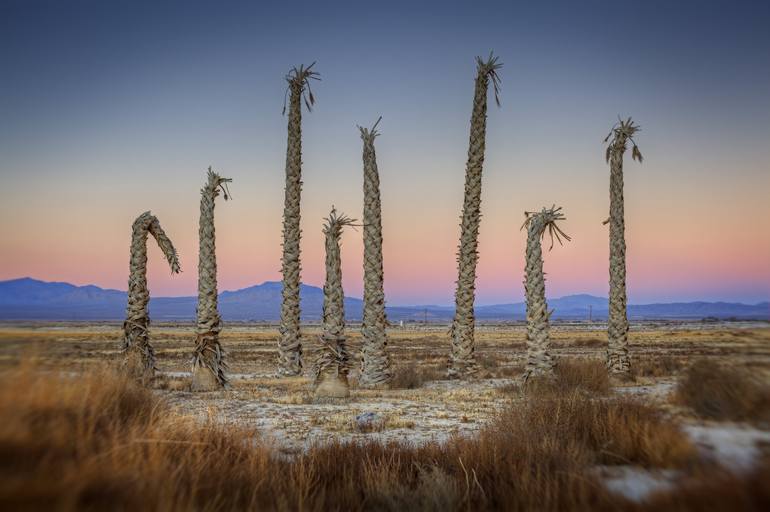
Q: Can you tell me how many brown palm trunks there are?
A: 8